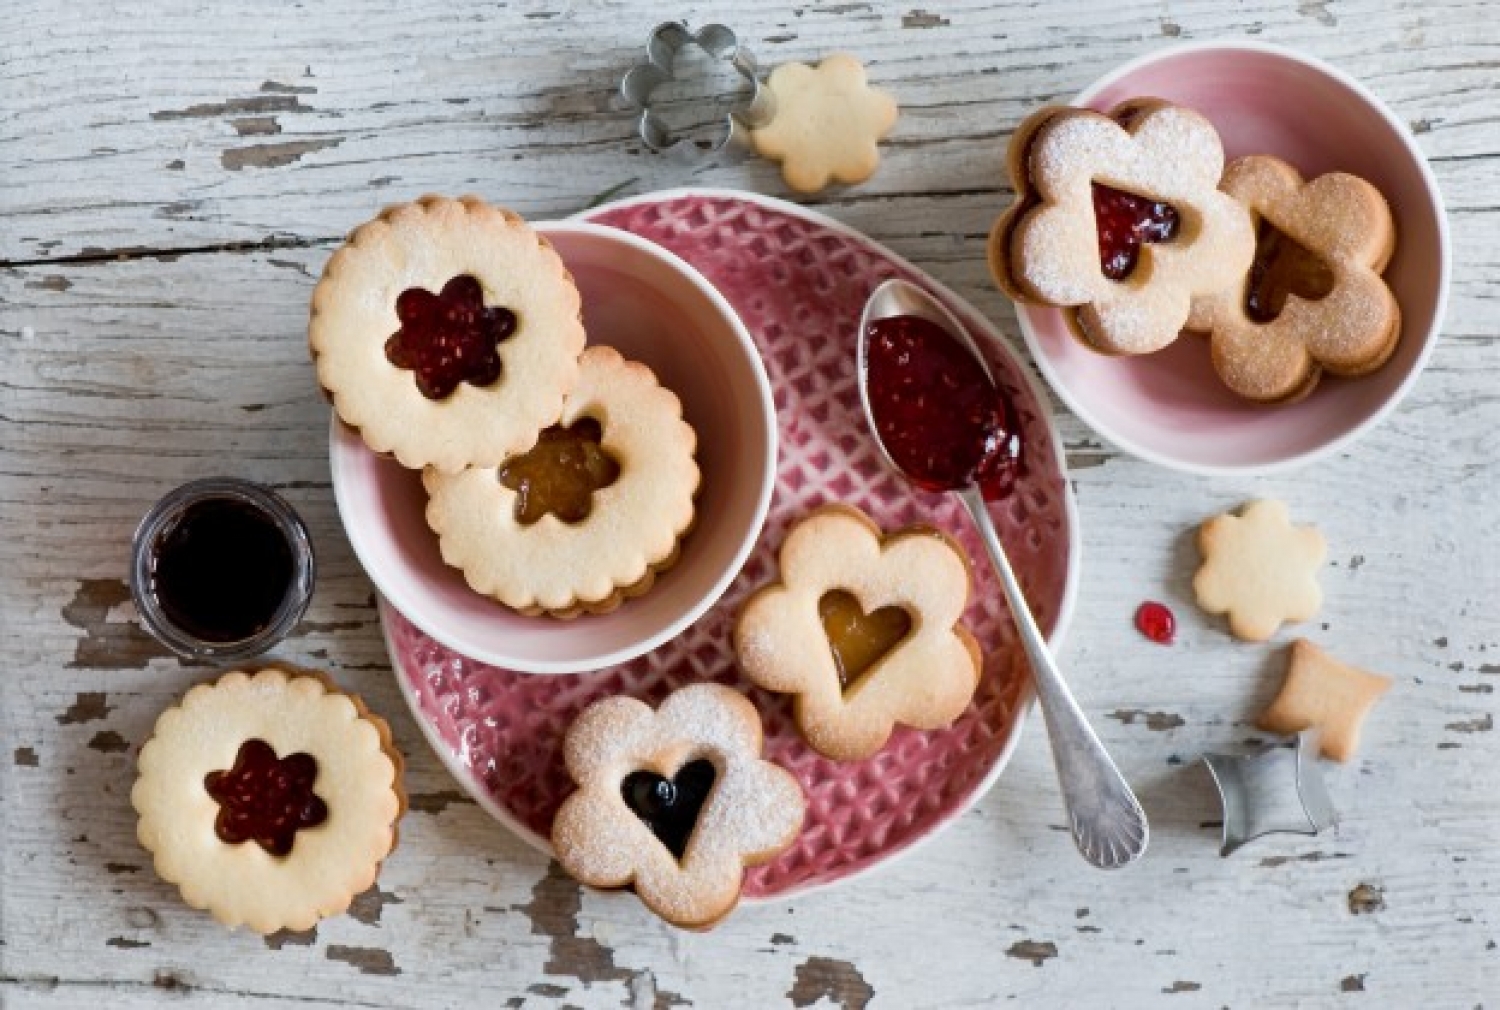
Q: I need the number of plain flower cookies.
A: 2